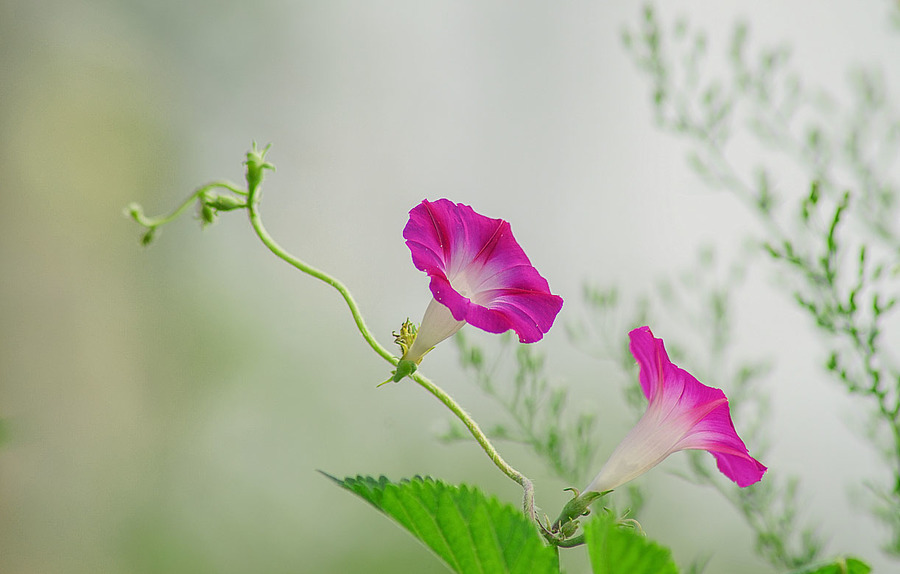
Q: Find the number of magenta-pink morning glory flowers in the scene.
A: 2